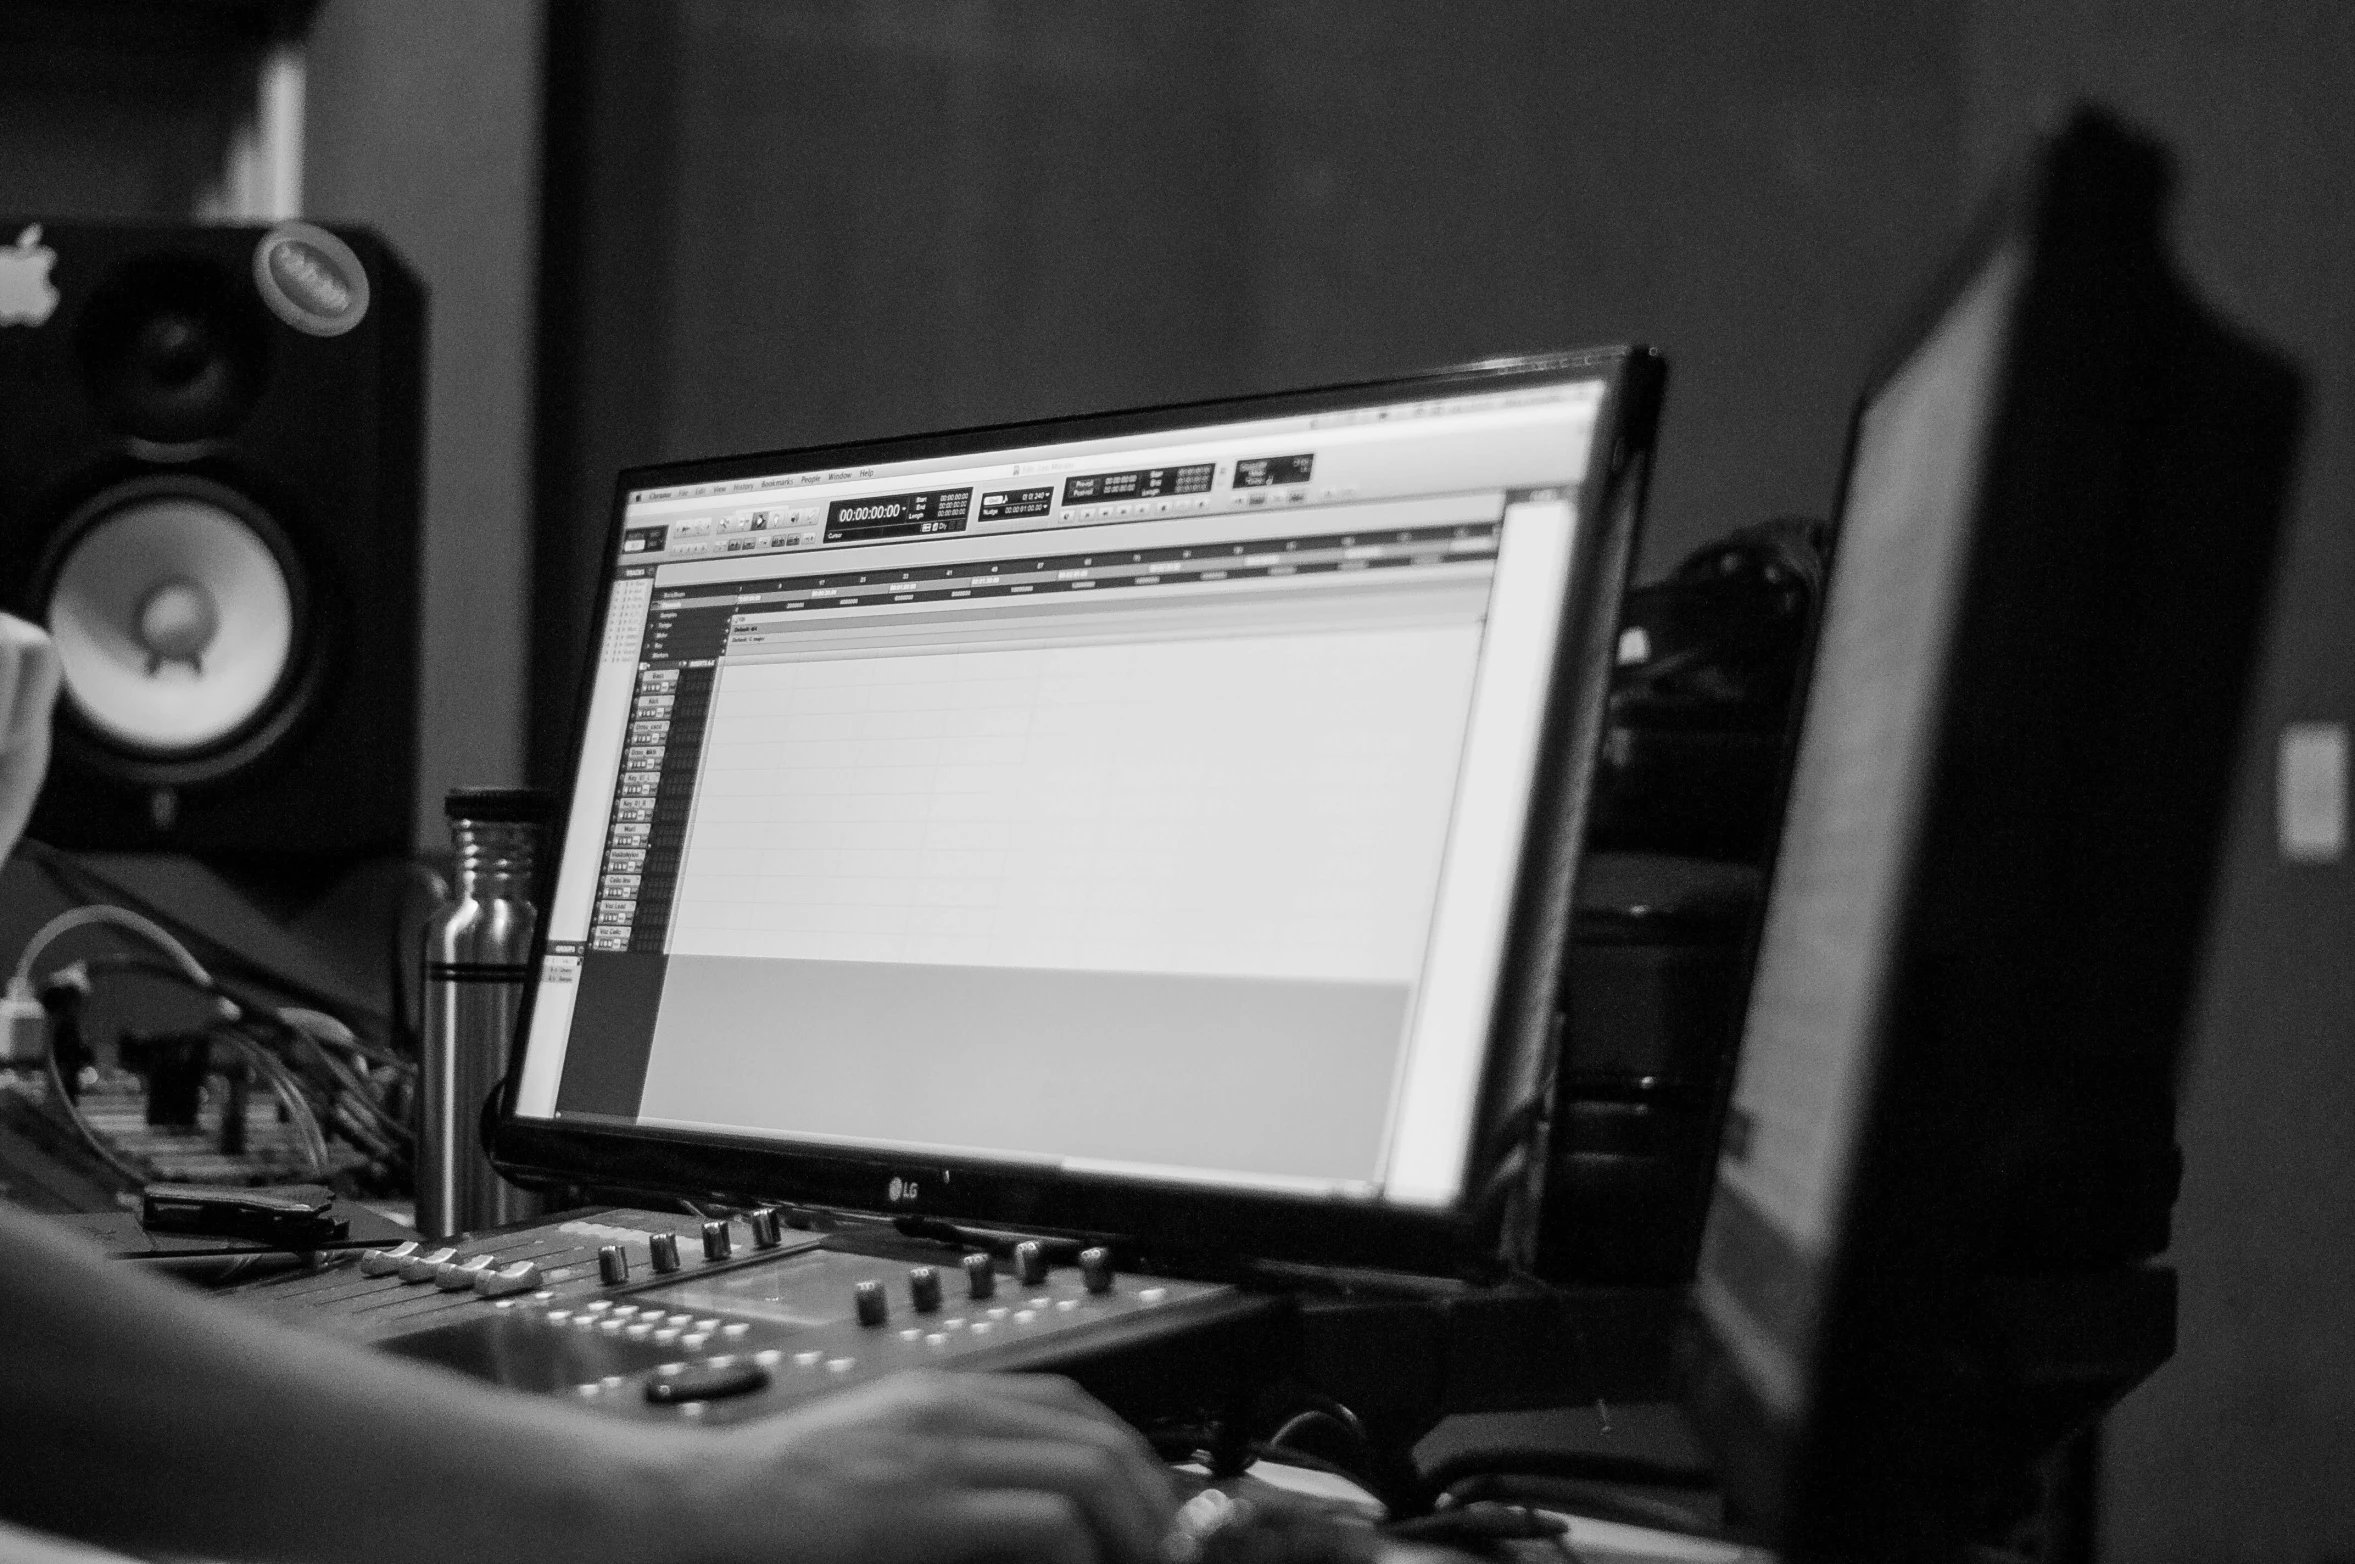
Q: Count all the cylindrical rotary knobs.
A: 9